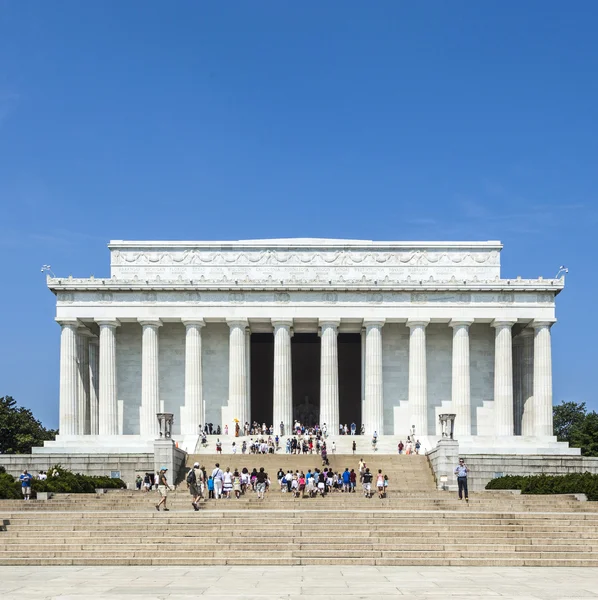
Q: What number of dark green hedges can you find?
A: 2